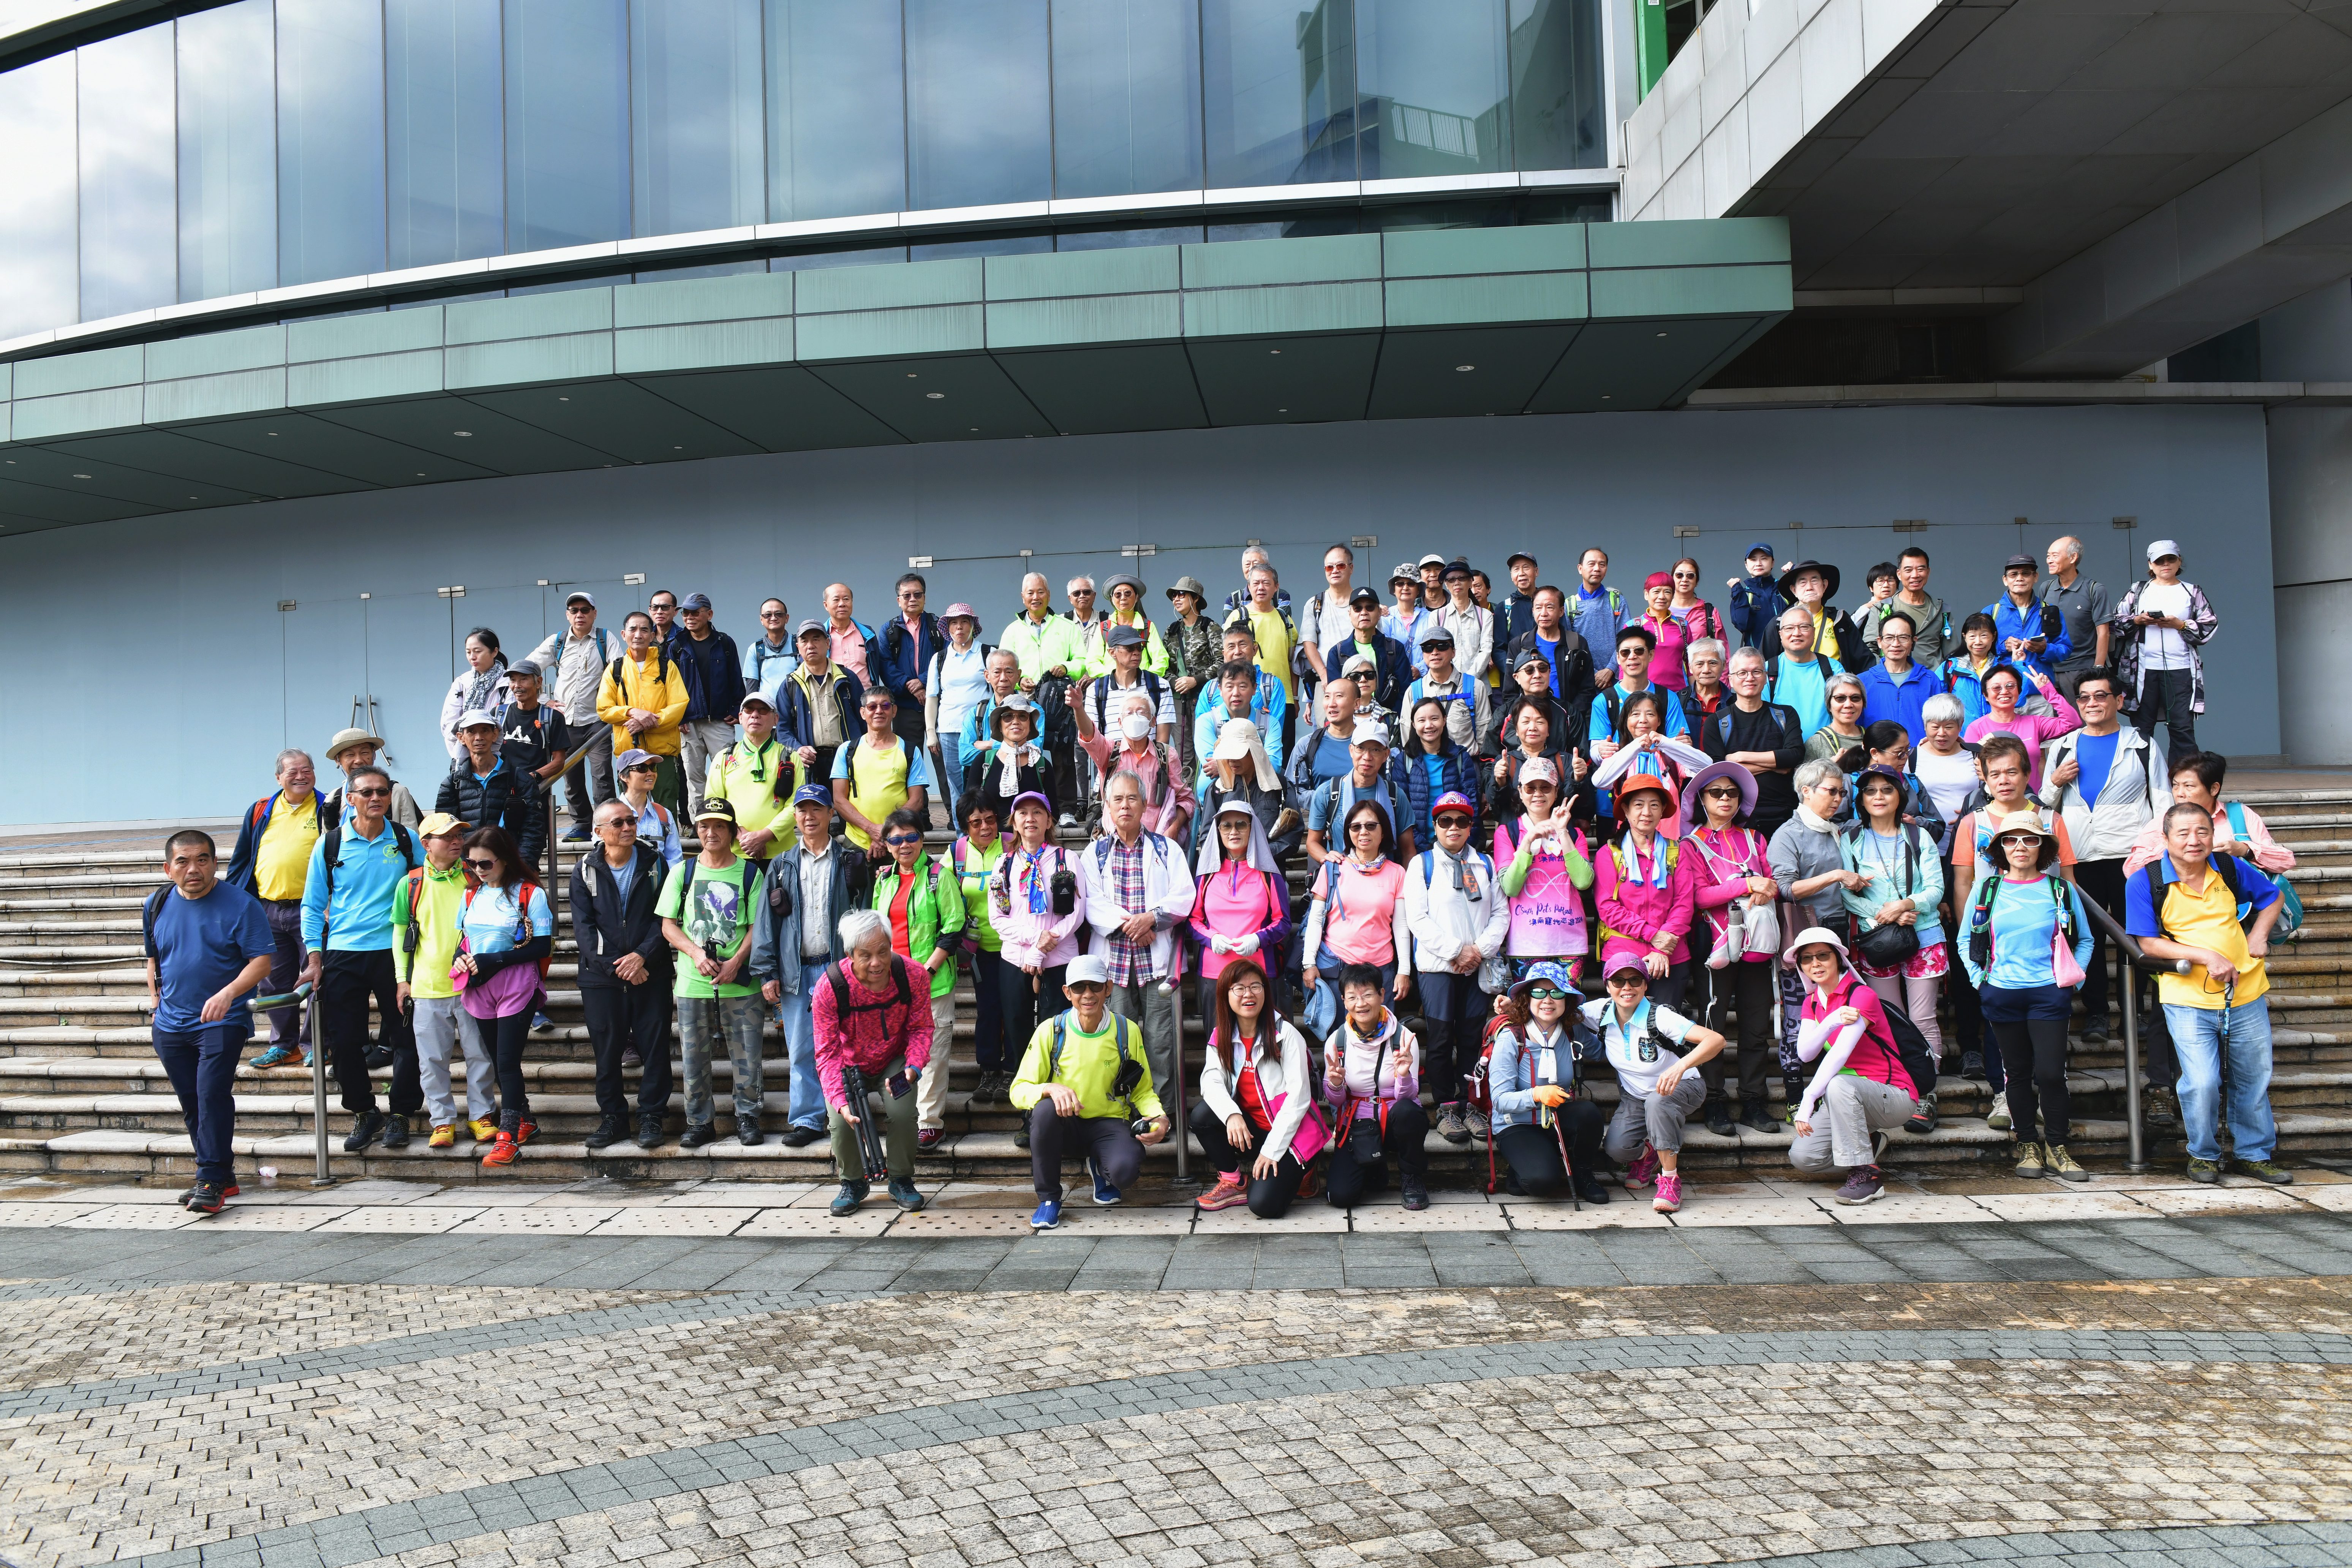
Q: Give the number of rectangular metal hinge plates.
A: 15